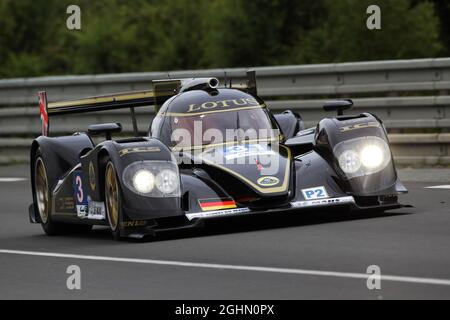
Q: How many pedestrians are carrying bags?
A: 0